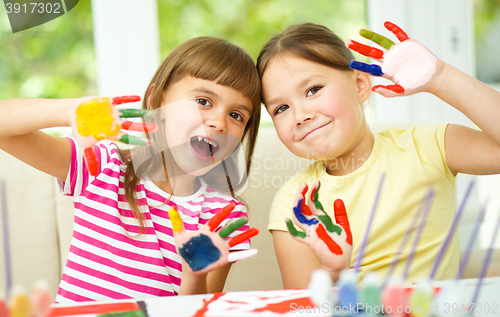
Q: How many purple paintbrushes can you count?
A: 7